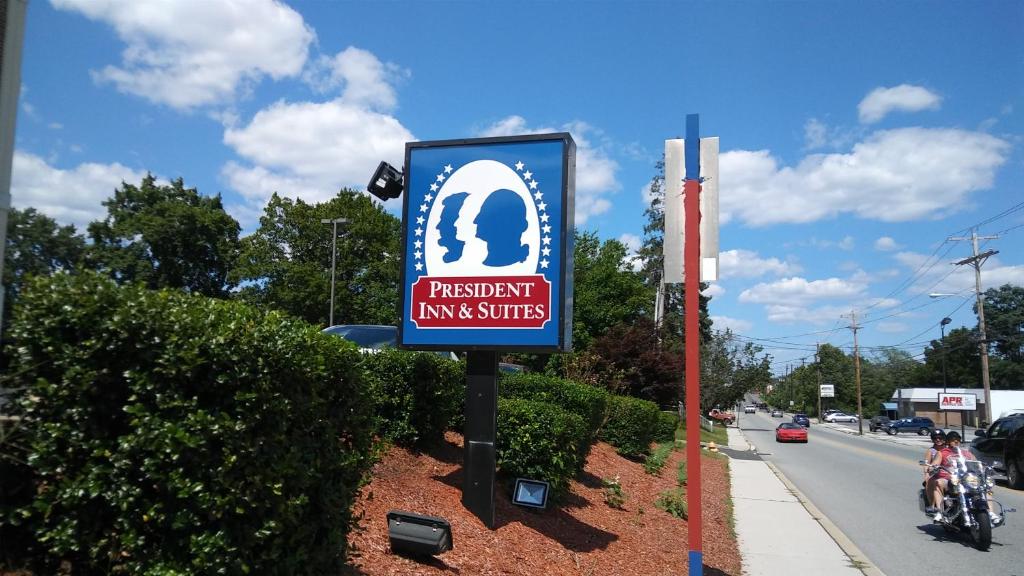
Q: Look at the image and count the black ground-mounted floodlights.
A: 2